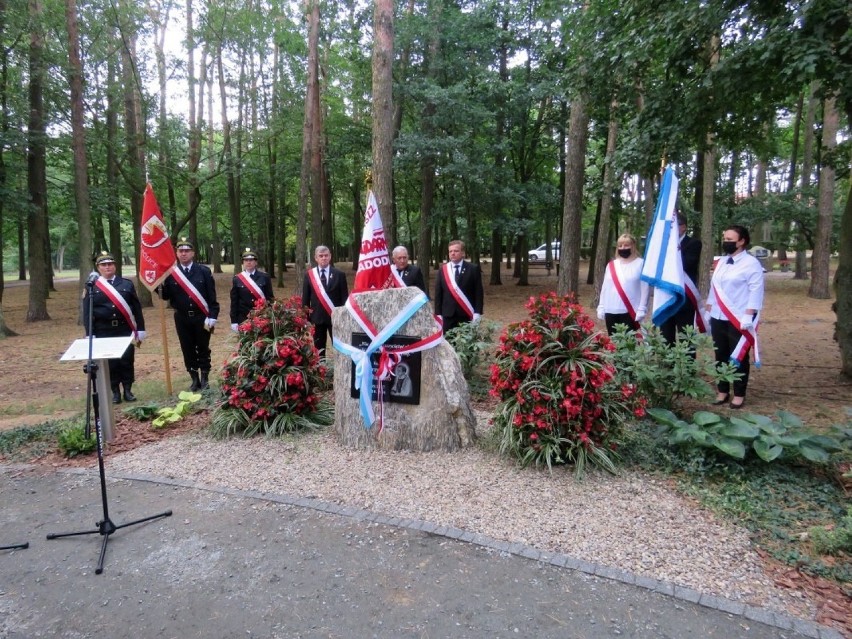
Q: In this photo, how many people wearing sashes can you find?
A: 9